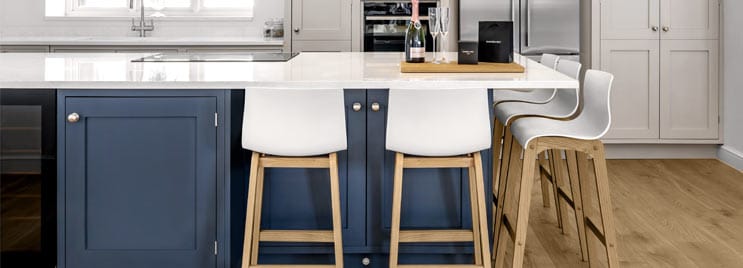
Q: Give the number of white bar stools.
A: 5